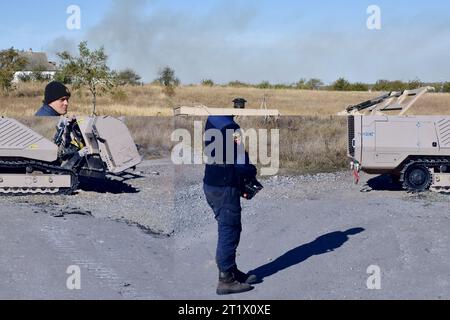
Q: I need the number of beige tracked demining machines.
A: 2